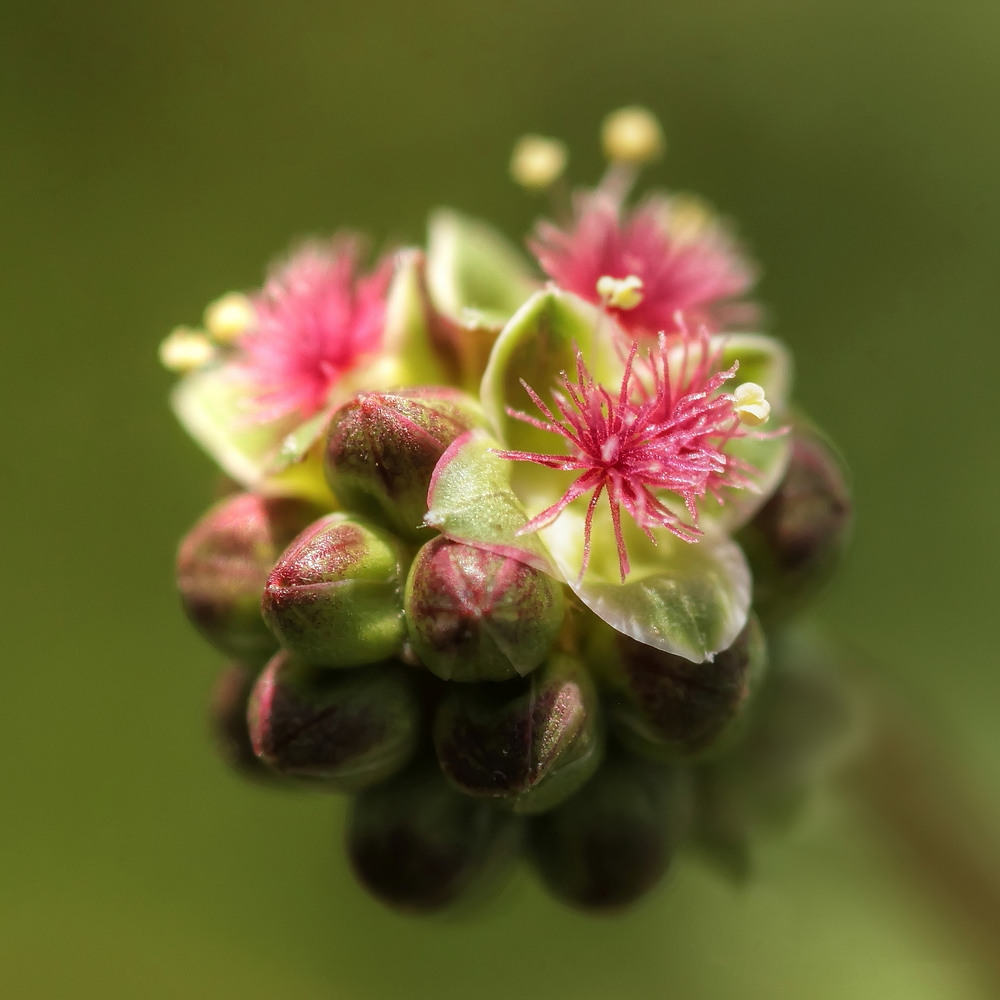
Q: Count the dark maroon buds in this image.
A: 11